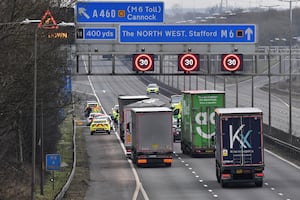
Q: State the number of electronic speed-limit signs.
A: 3